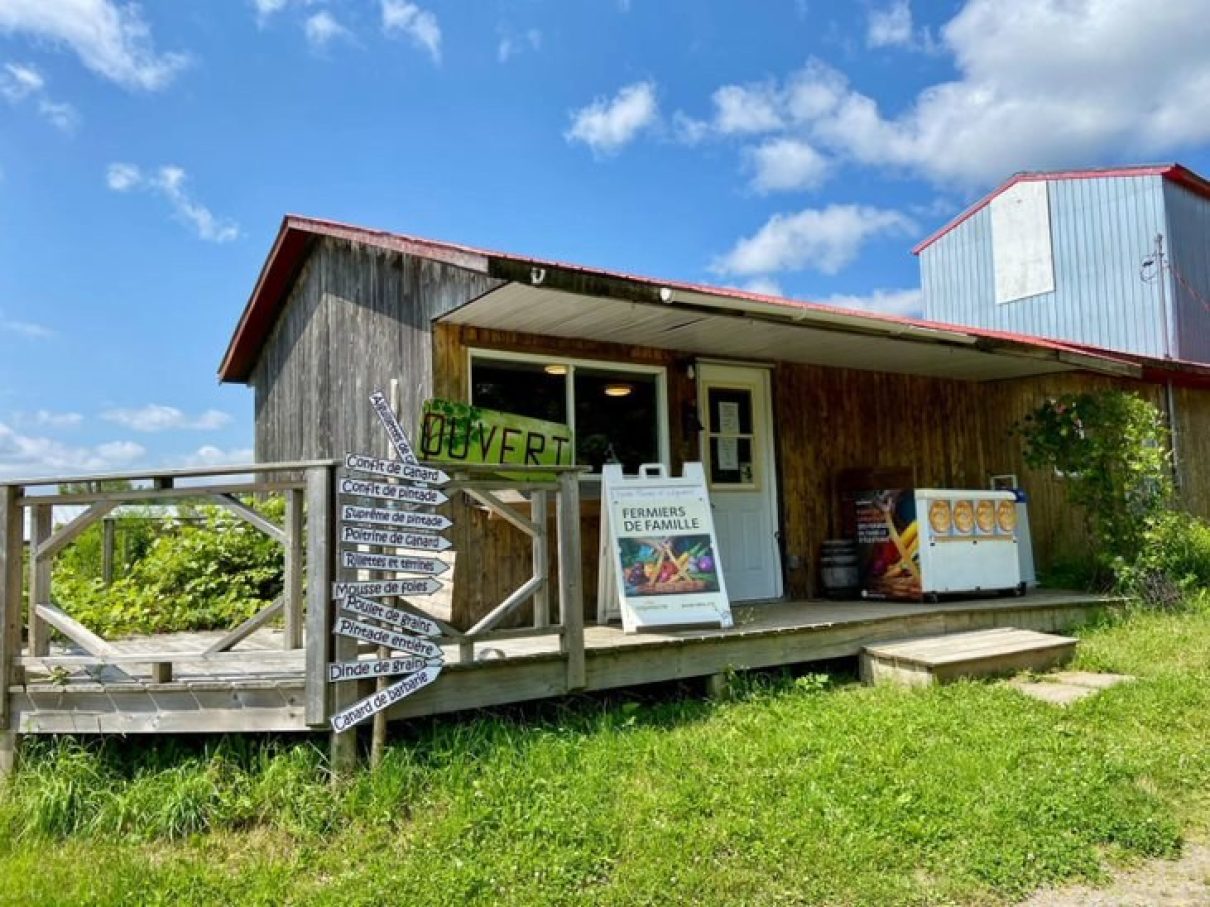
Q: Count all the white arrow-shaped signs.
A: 11